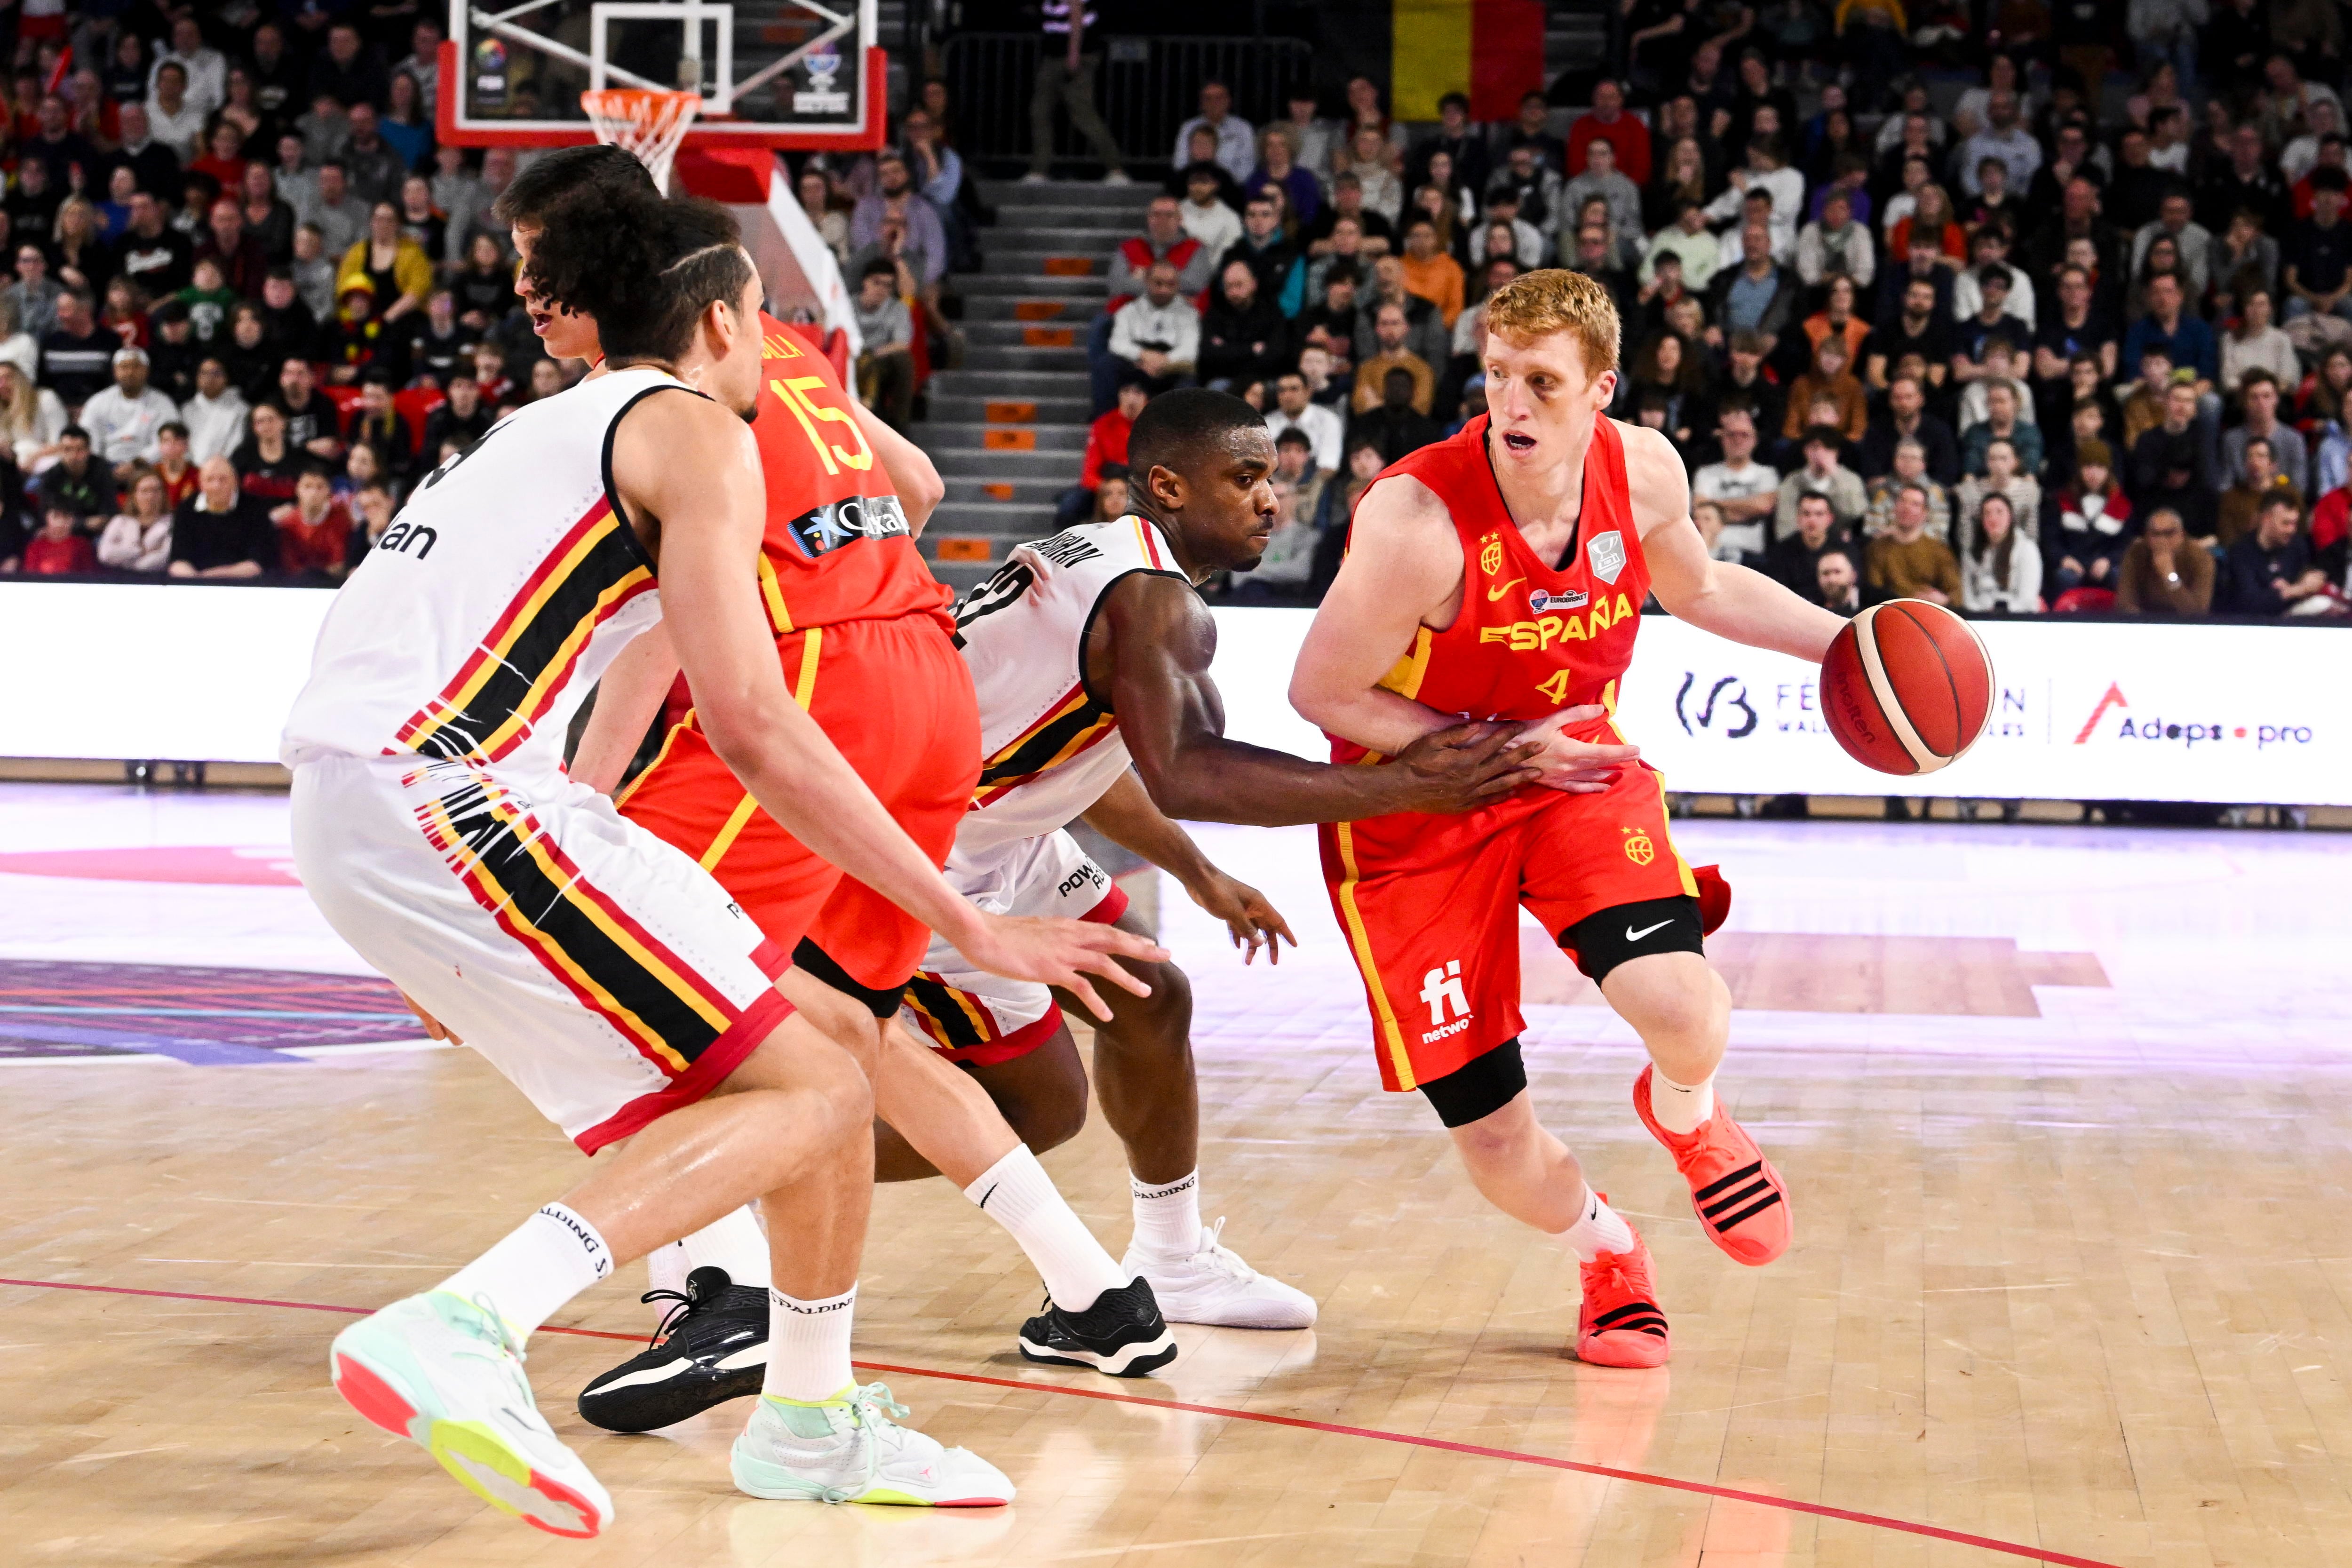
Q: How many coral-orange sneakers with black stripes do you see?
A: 2